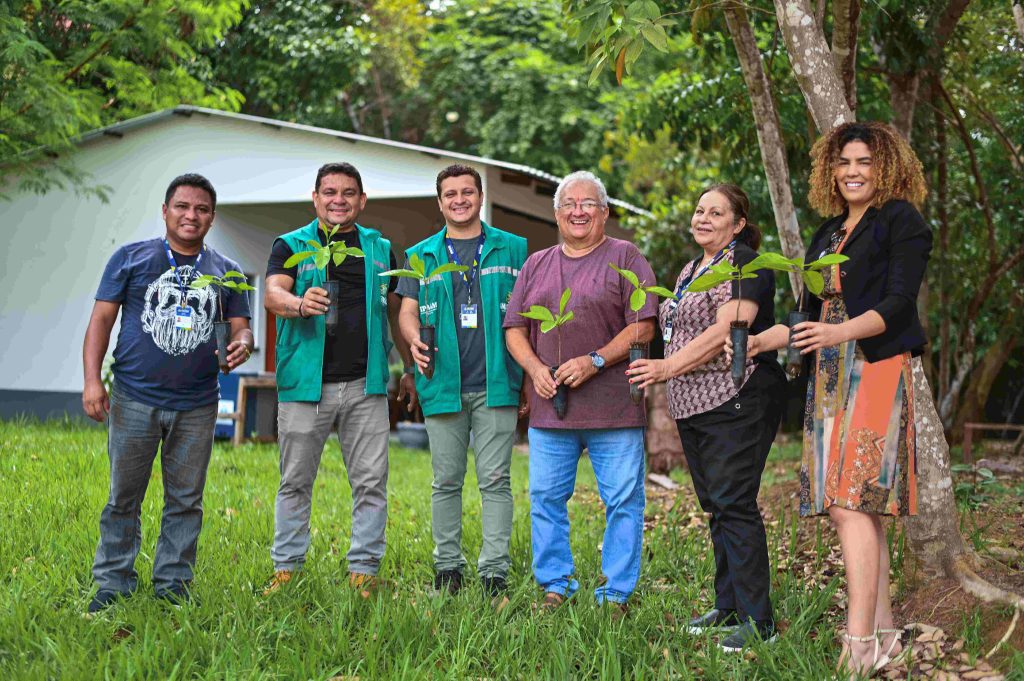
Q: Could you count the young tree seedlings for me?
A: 7